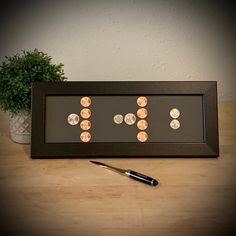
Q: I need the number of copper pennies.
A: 8